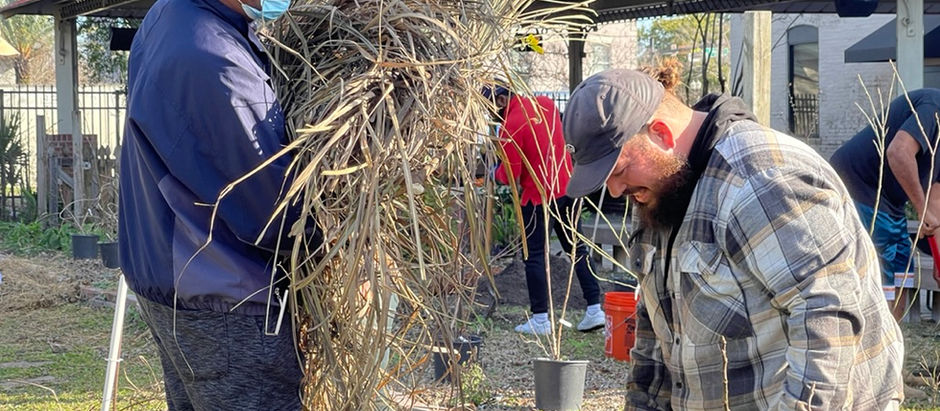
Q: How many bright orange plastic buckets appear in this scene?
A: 1